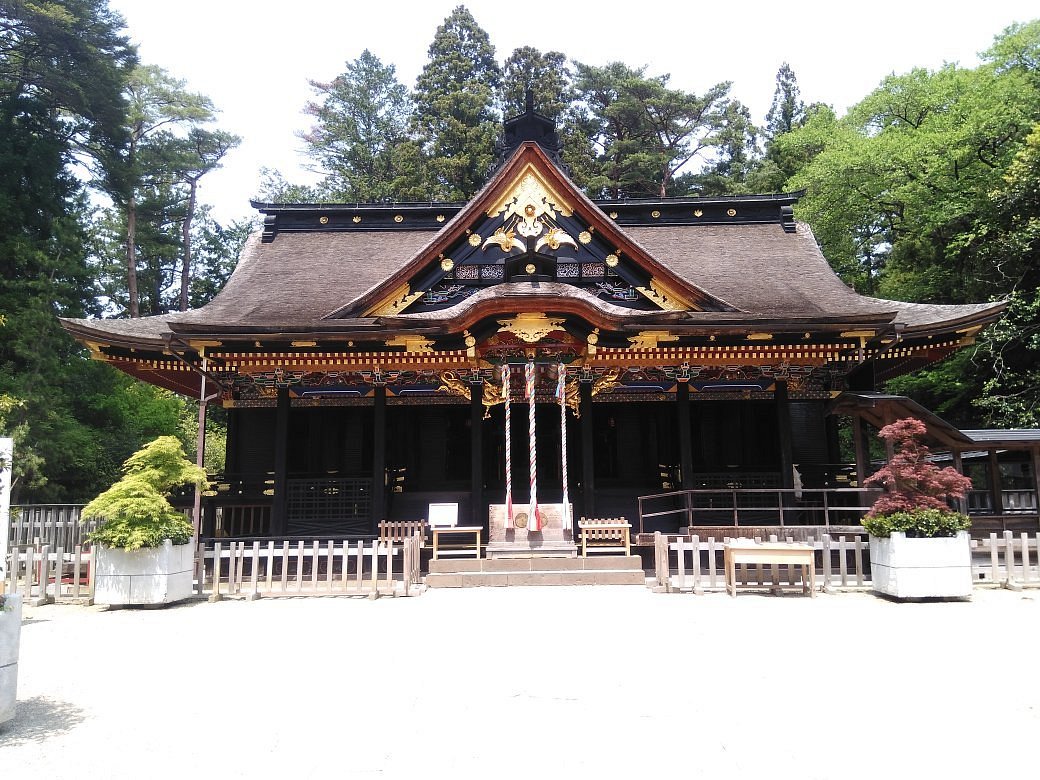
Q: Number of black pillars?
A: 6